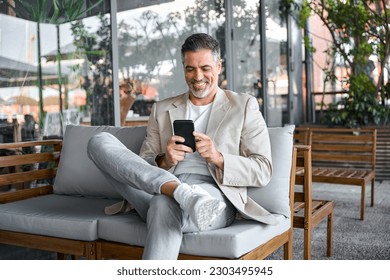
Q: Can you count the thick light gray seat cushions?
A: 2